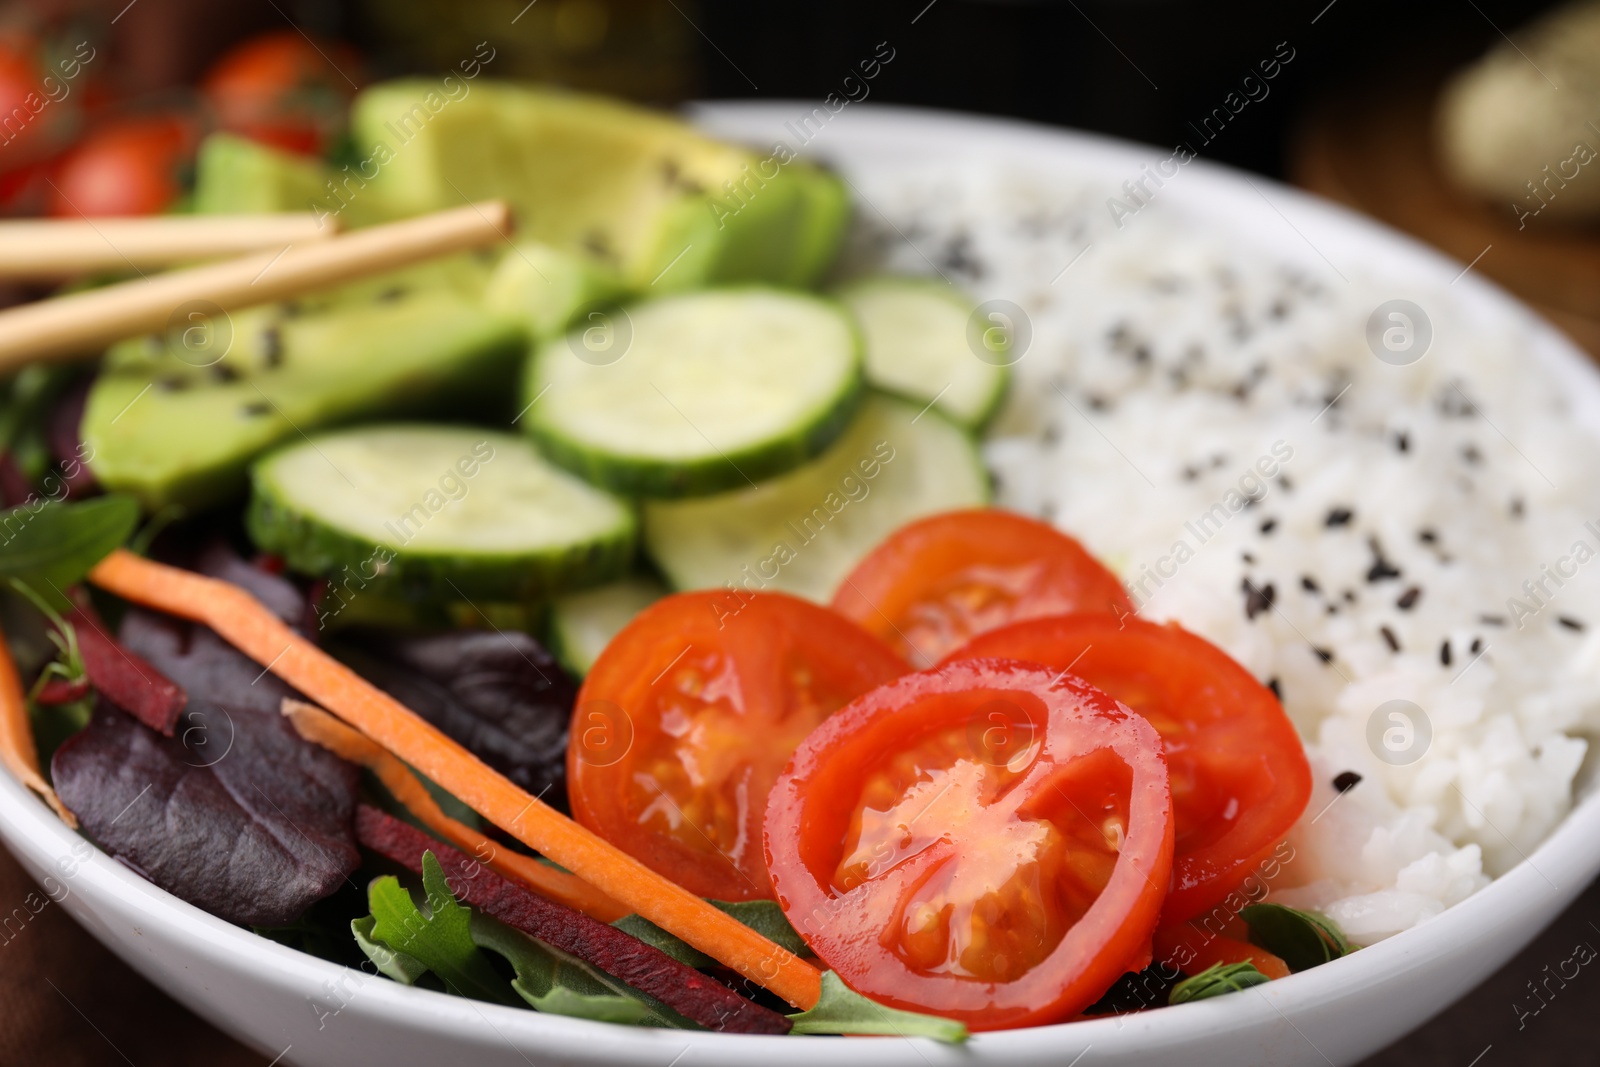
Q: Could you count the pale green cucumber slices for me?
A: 5